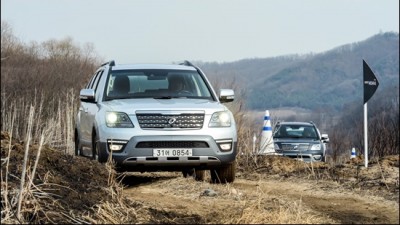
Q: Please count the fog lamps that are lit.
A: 2